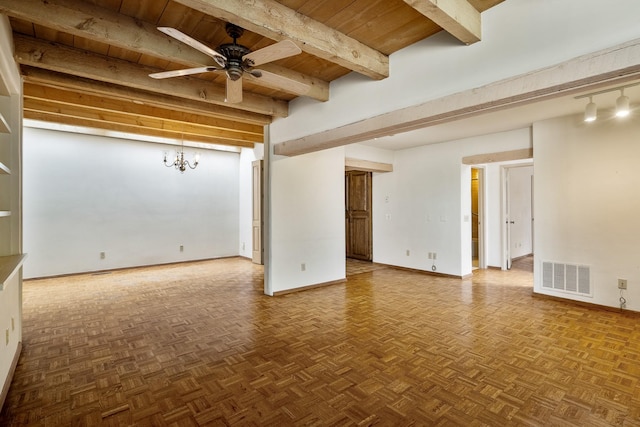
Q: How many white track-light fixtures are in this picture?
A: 2